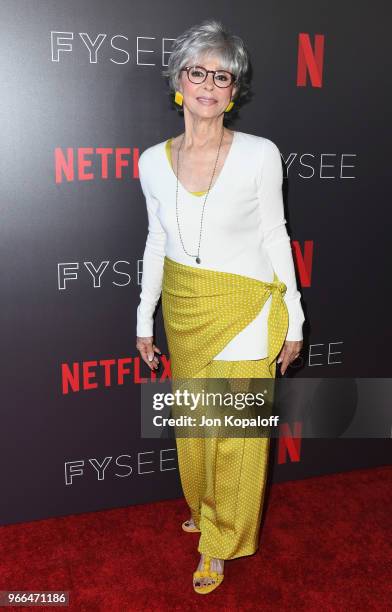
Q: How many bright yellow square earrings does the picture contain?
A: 2